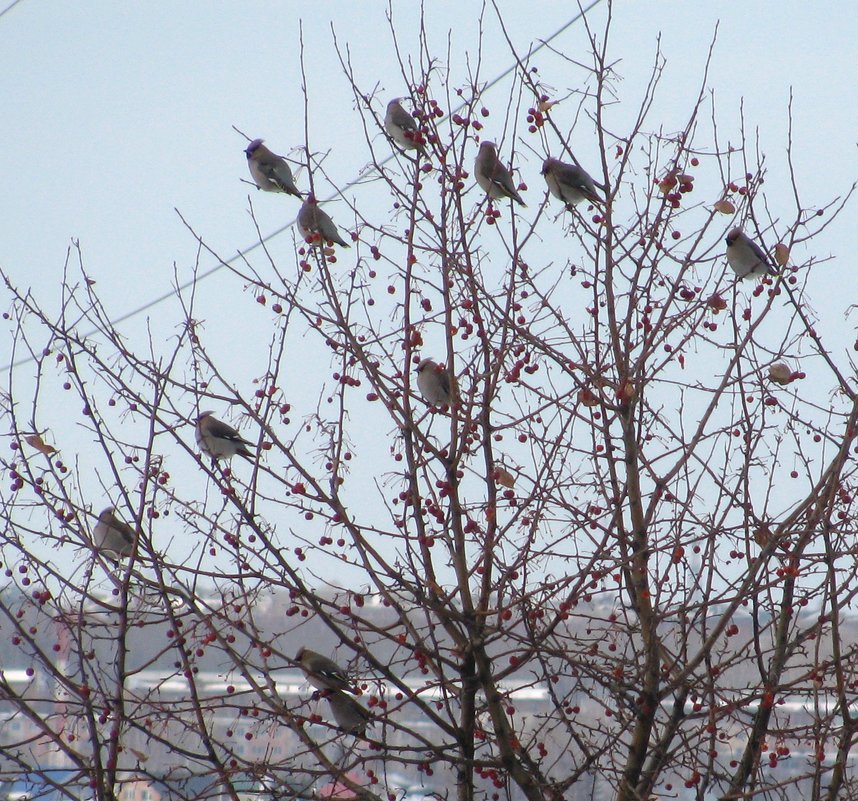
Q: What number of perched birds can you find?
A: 11